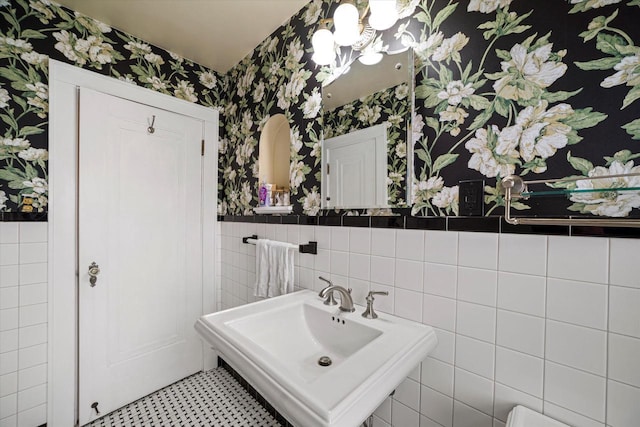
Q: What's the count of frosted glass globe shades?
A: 3